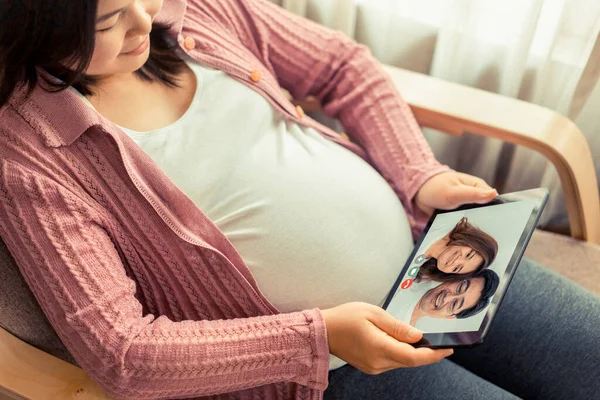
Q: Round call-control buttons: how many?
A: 3